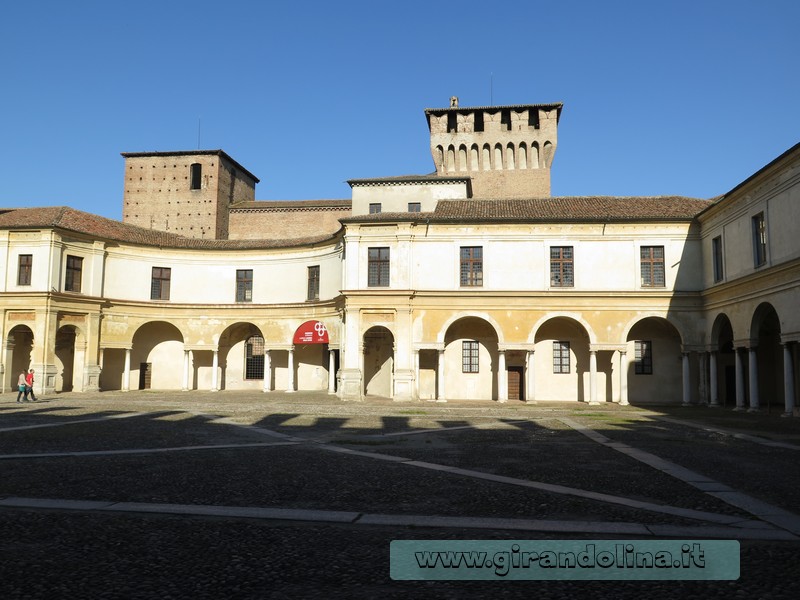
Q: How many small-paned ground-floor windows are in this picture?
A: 4